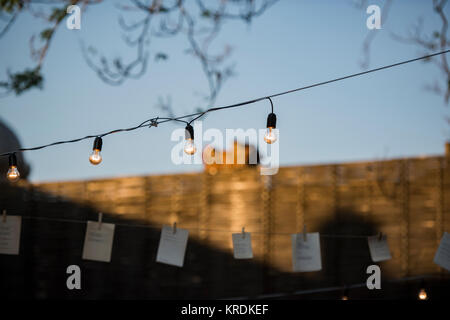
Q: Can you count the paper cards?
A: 7